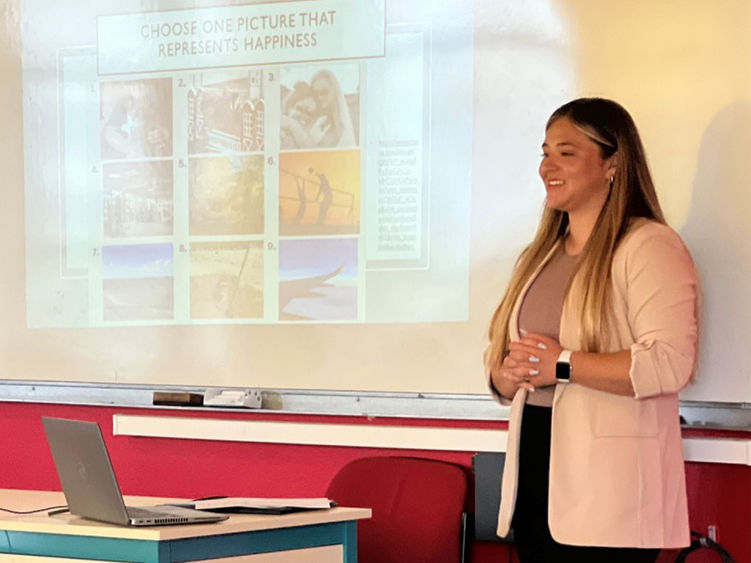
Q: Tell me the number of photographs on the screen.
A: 9